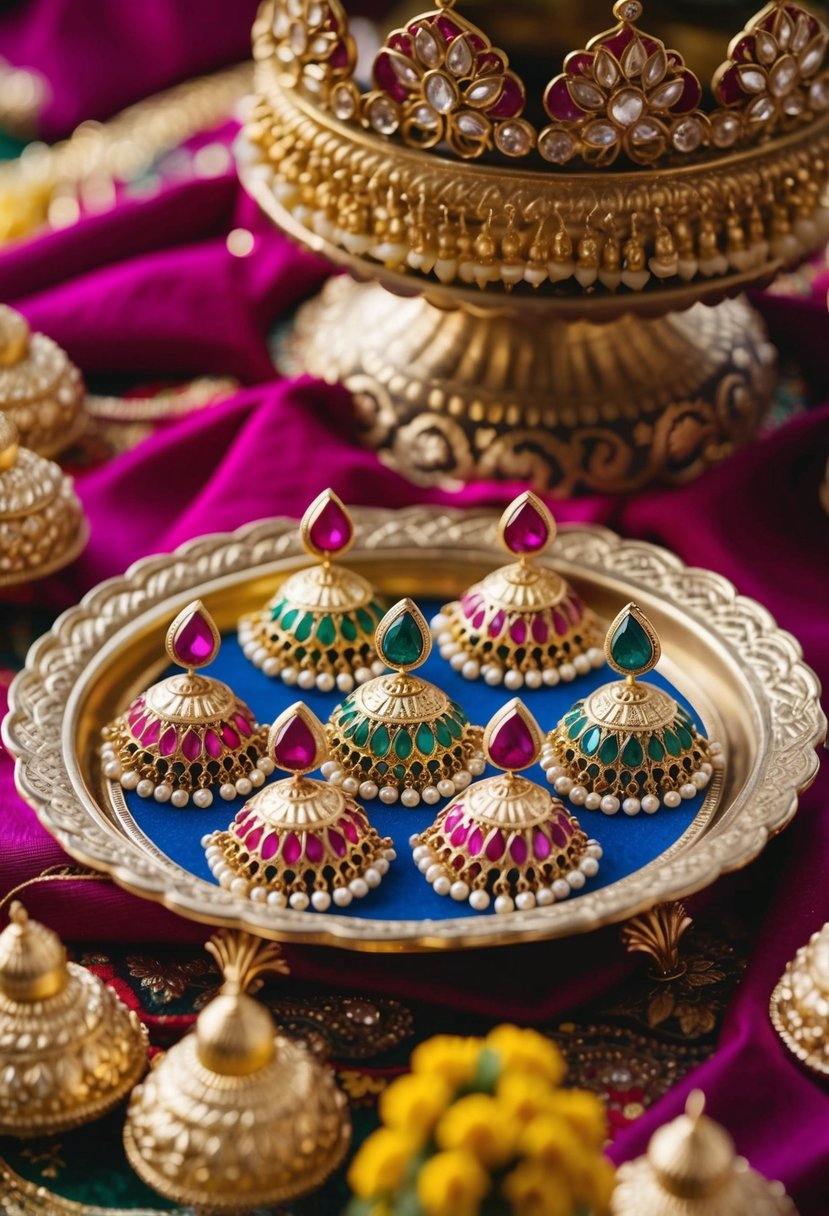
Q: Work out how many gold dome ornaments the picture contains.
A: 6